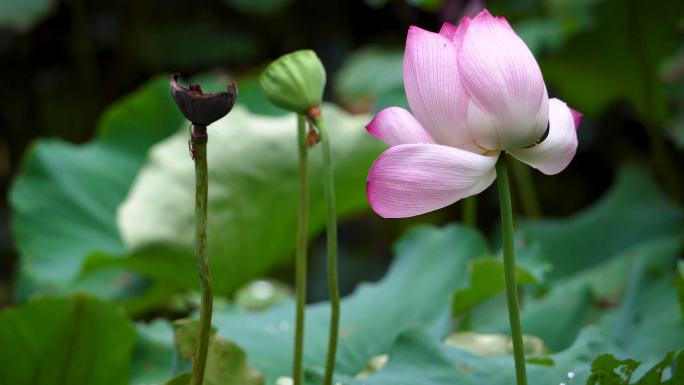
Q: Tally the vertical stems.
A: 4